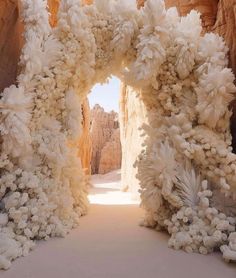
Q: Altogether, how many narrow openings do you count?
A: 1